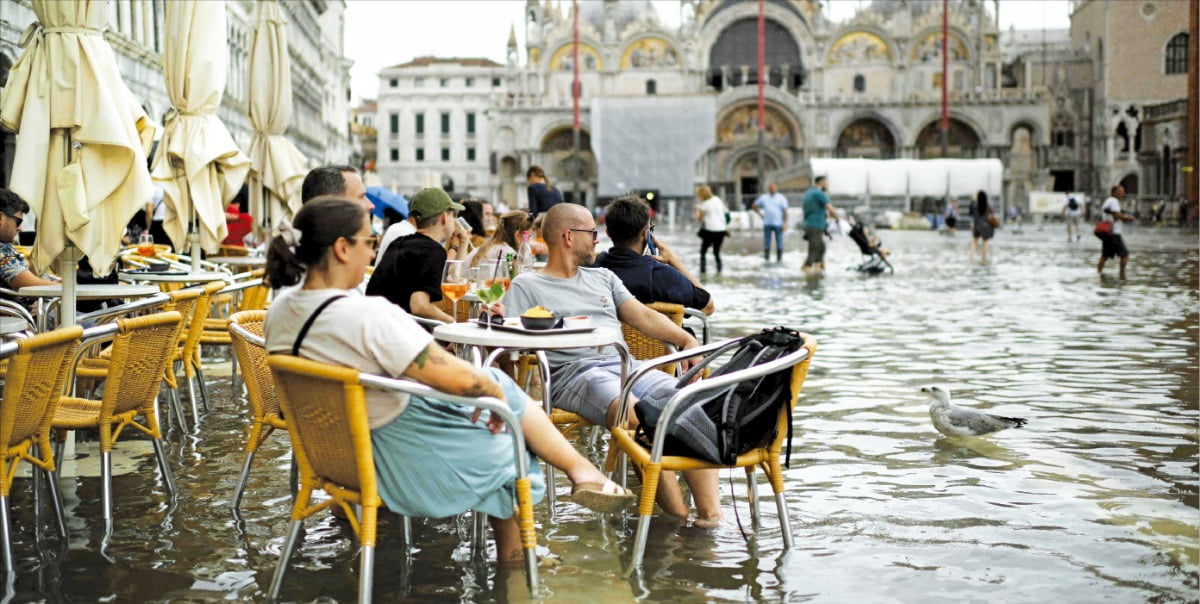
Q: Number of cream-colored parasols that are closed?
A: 3